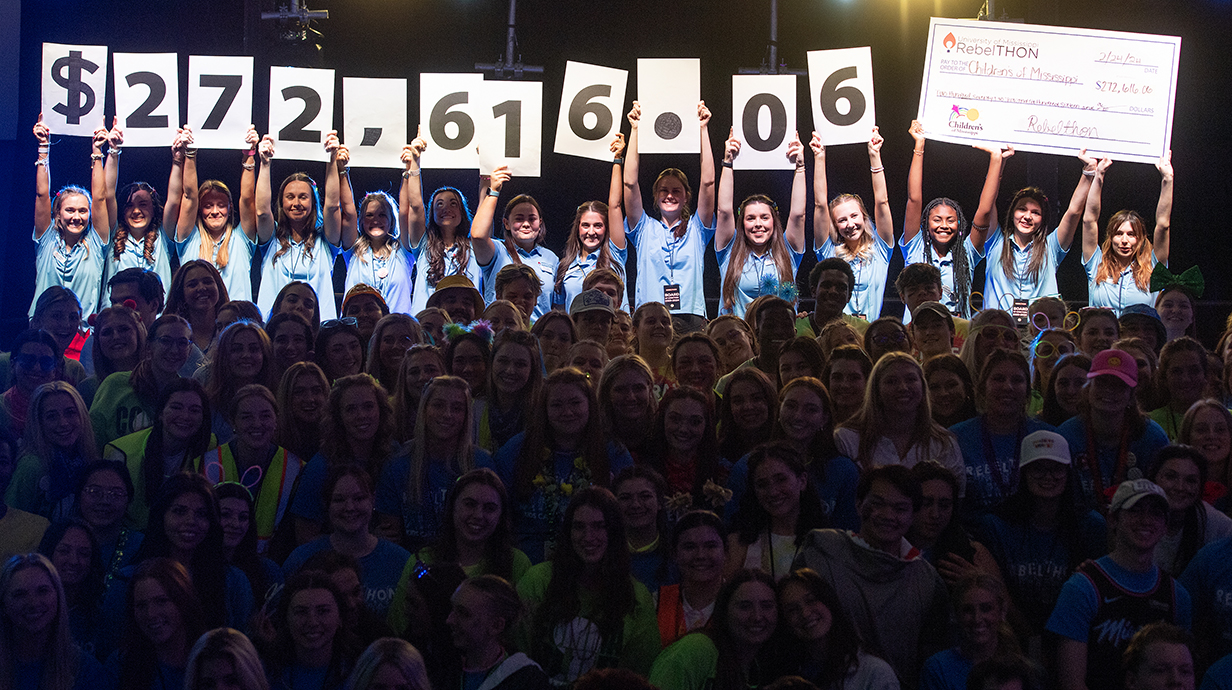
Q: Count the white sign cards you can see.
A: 11